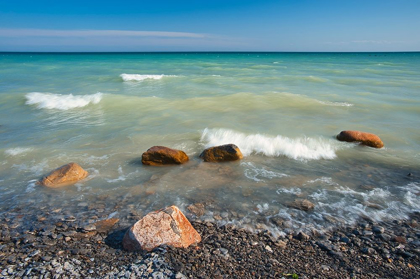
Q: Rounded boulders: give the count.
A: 5